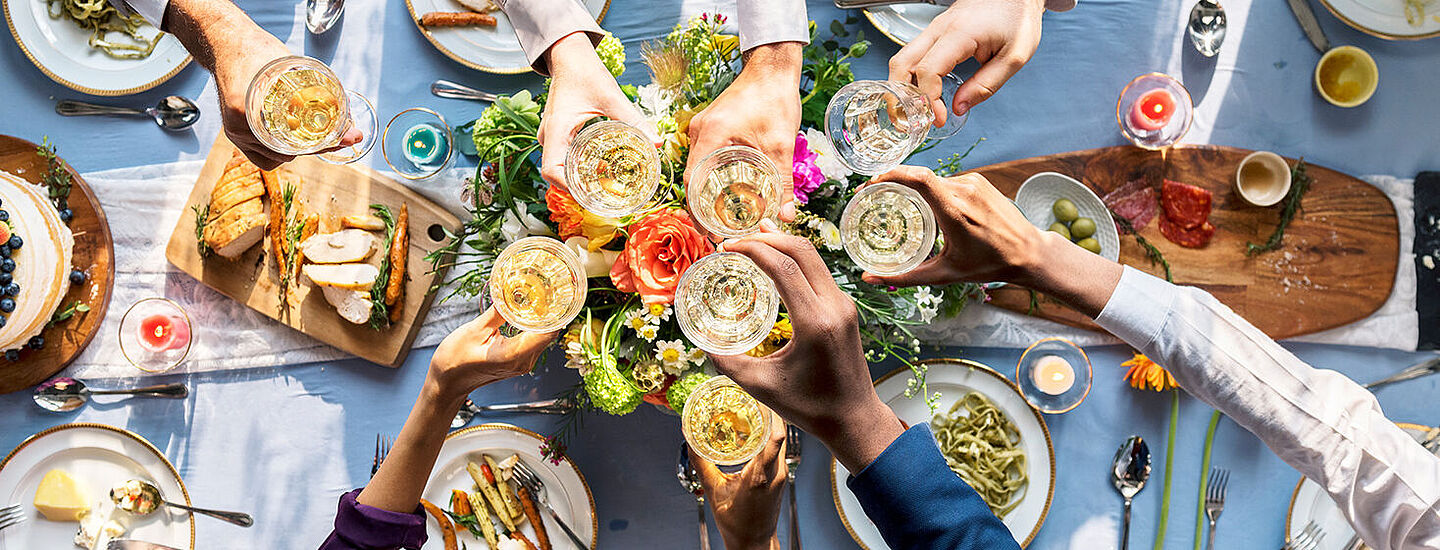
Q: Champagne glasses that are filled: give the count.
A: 7